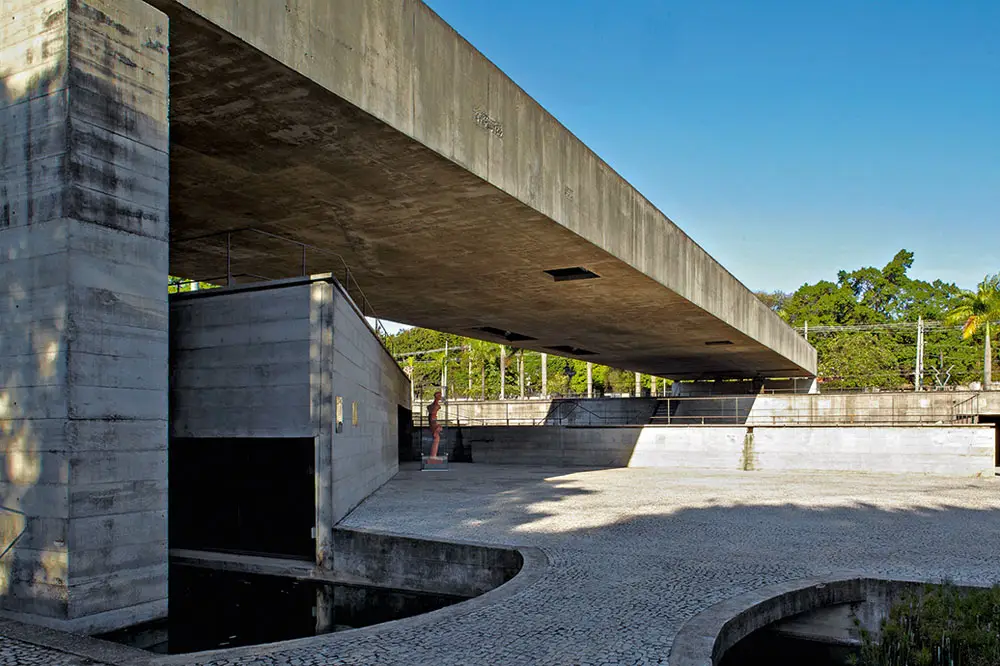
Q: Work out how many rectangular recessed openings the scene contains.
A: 4